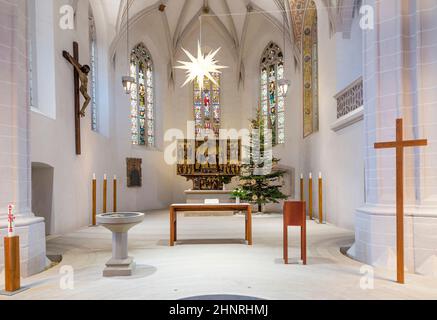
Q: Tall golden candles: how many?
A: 6